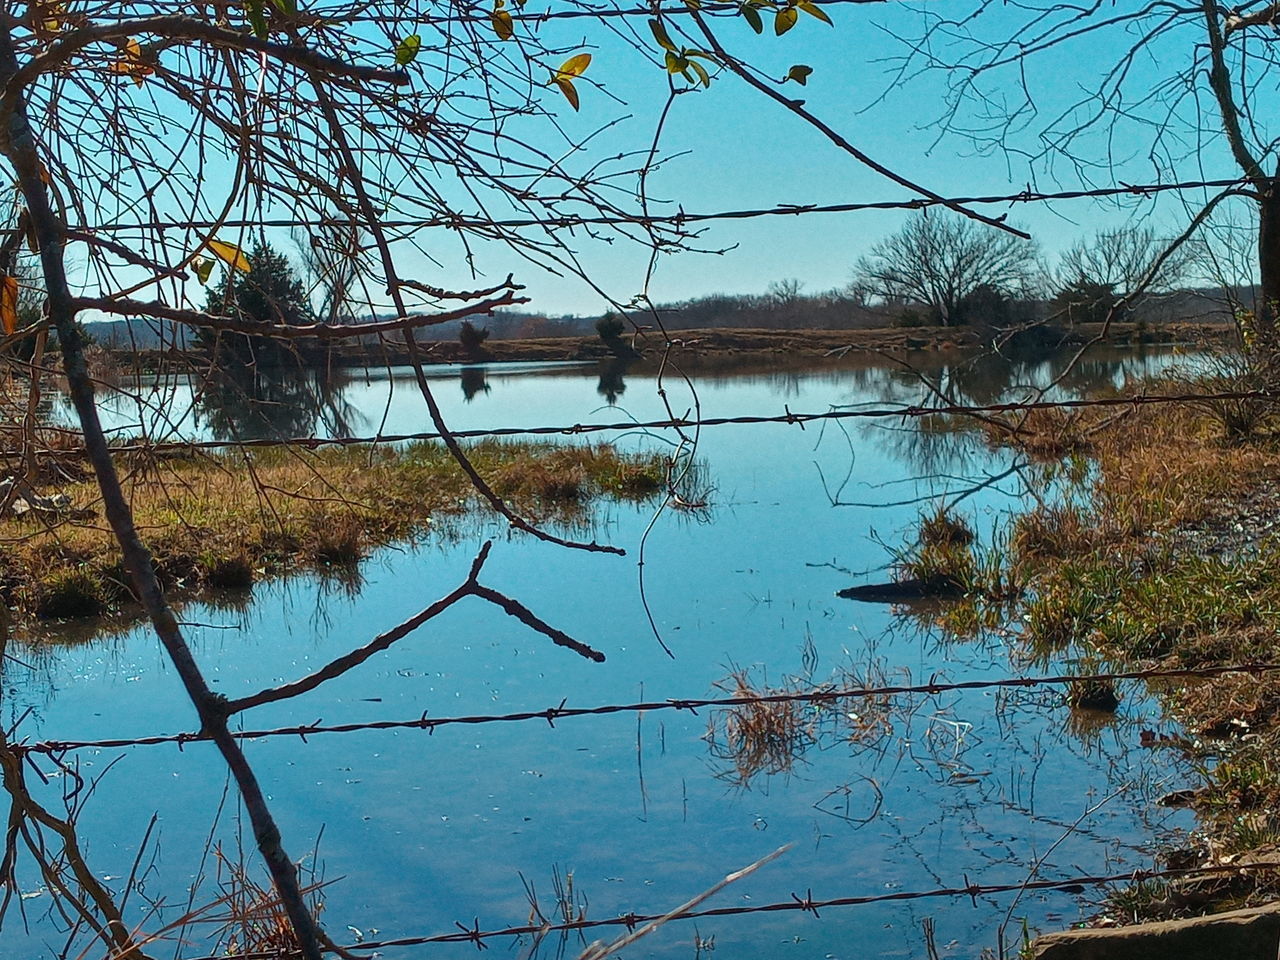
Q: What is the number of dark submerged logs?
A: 1